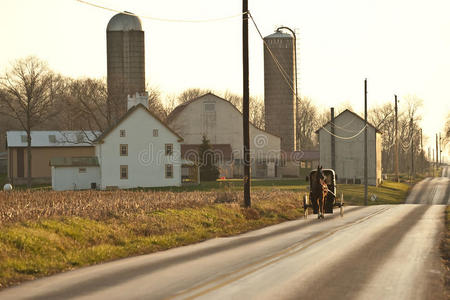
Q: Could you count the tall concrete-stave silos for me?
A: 2